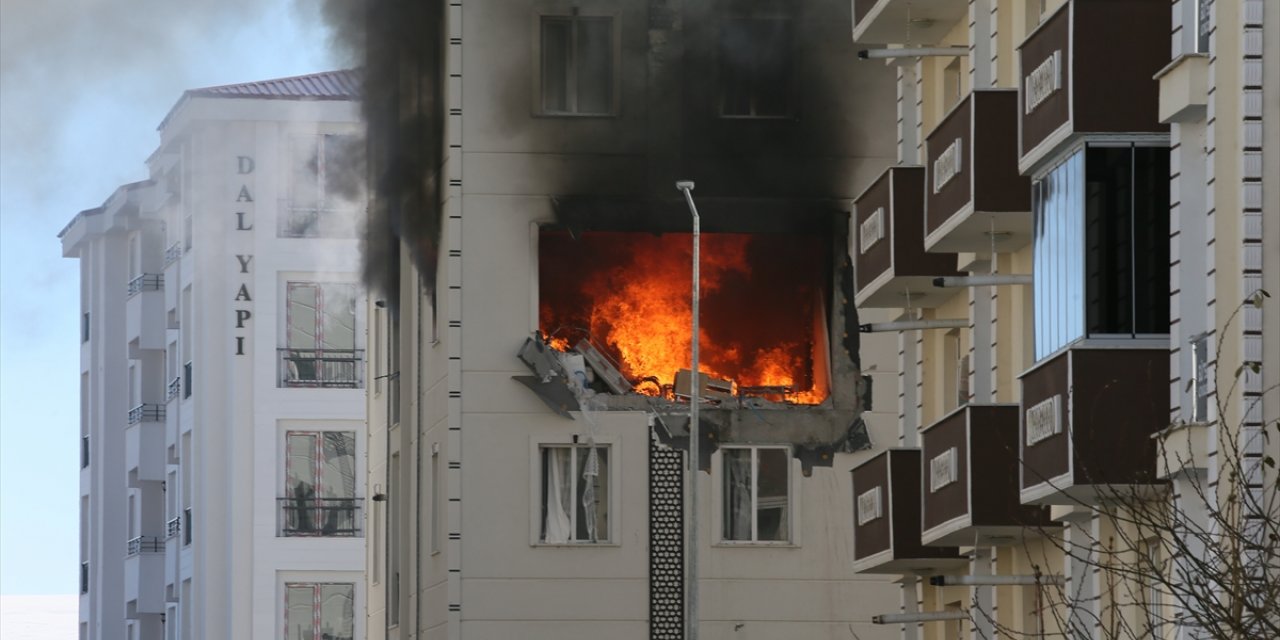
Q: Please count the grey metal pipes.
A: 5